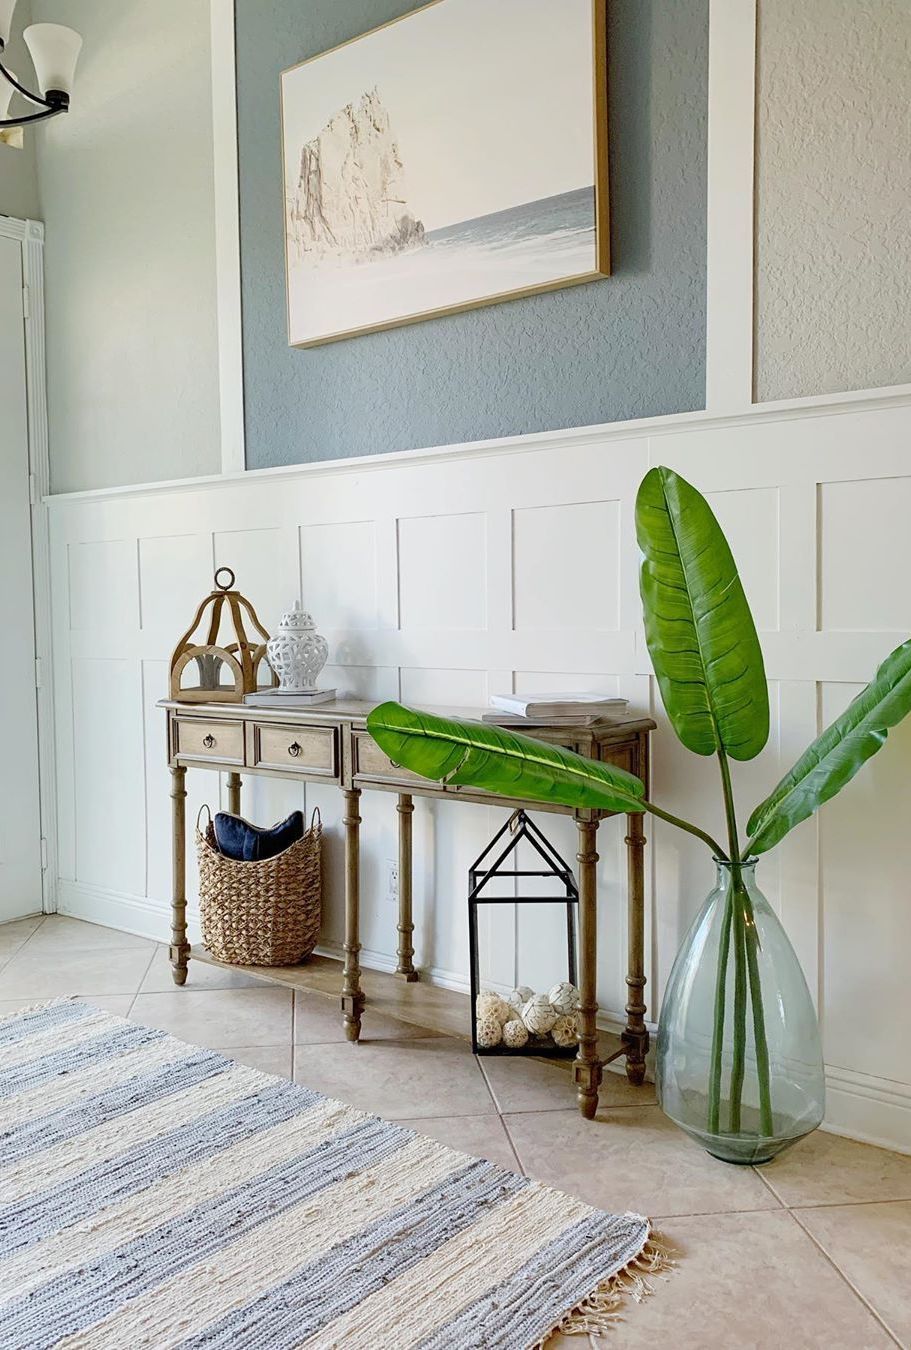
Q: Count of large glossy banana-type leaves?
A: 3